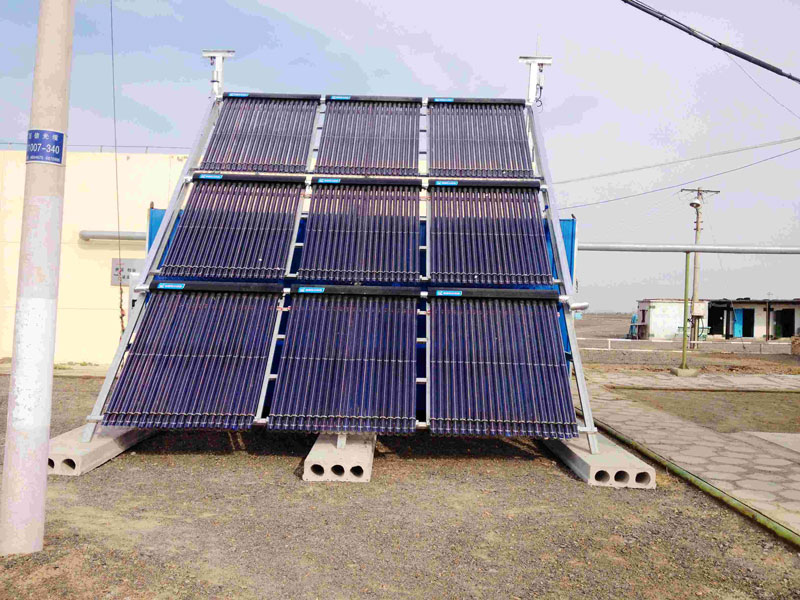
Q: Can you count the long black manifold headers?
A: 9